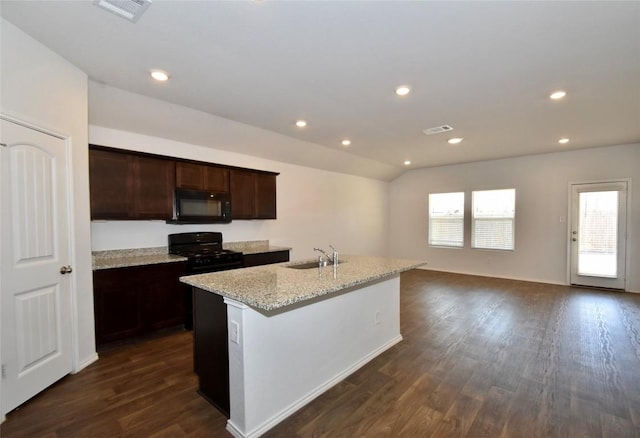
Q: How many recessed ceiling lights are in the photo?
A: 8